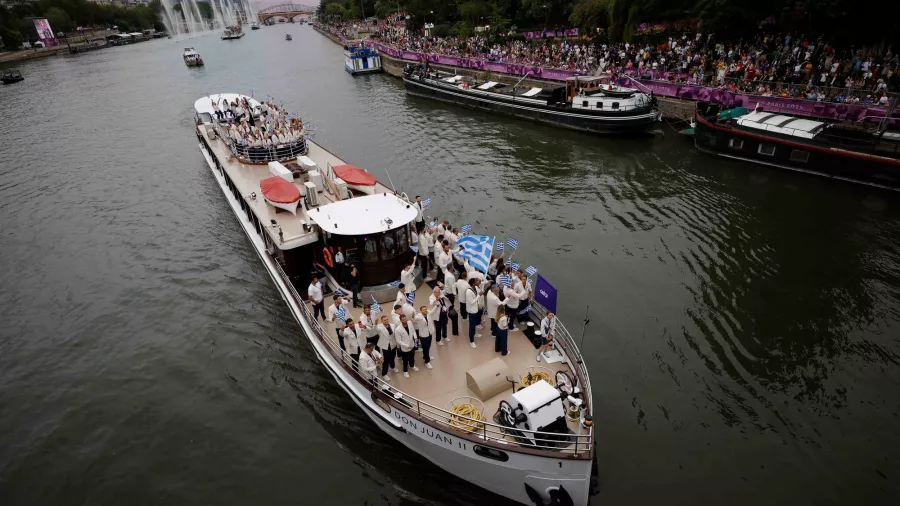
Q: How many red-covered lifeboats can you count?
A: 2